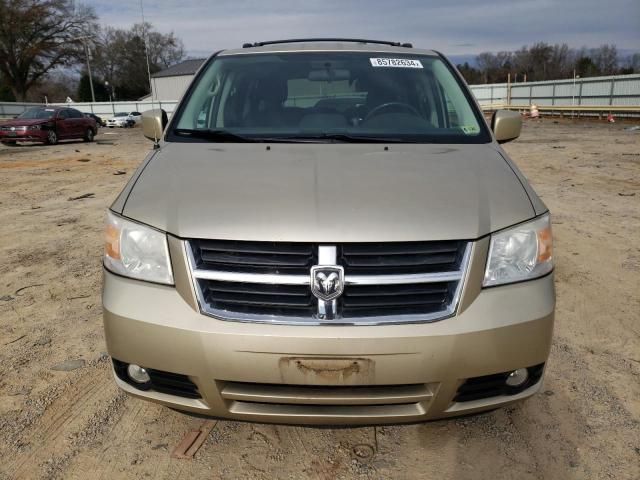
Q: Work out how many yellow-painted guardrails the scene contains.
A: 1